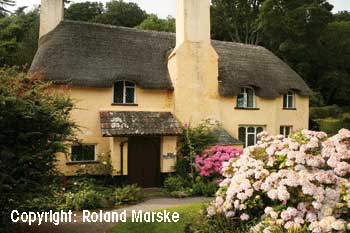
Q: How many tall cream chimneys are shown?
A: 2